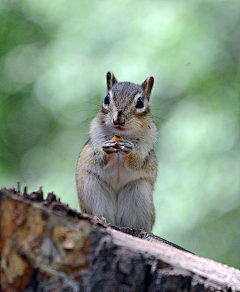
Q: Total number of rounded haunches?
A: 2